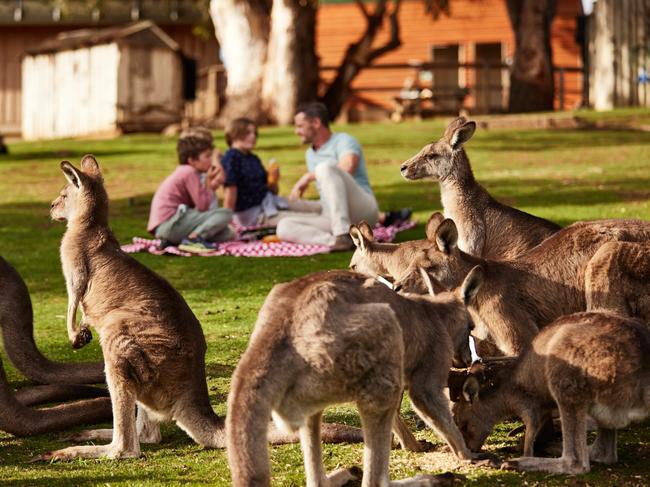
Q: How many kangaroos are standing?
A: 2